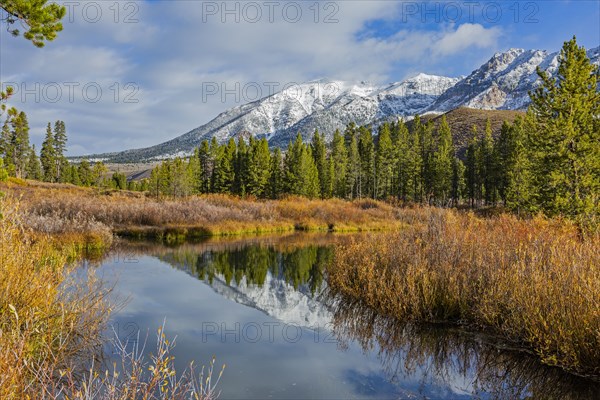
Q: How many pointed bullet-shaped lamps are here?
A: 0